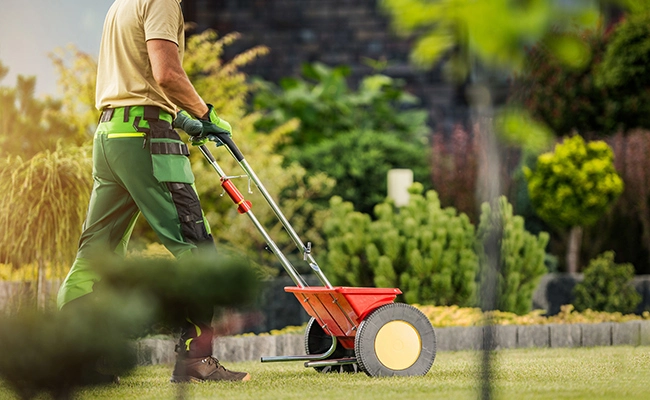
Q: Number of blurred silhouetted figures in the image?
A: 0